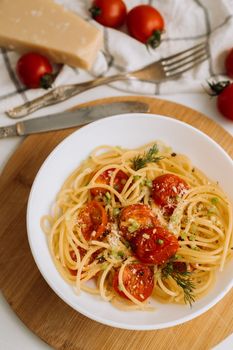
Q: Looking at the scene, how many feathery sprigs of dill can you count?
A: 2